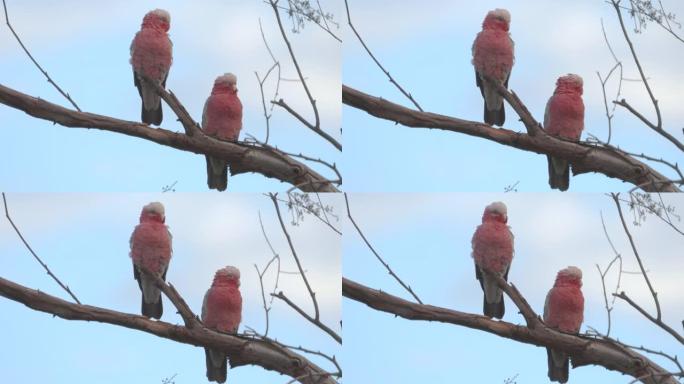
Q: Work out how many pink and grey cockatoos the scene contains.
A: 8